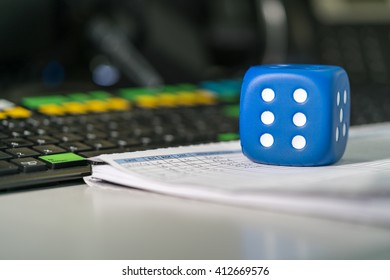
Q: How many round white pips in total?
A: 11